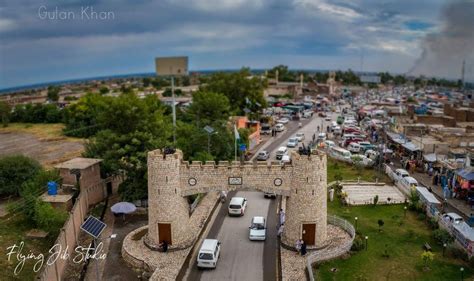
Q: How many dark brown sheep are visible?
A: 0